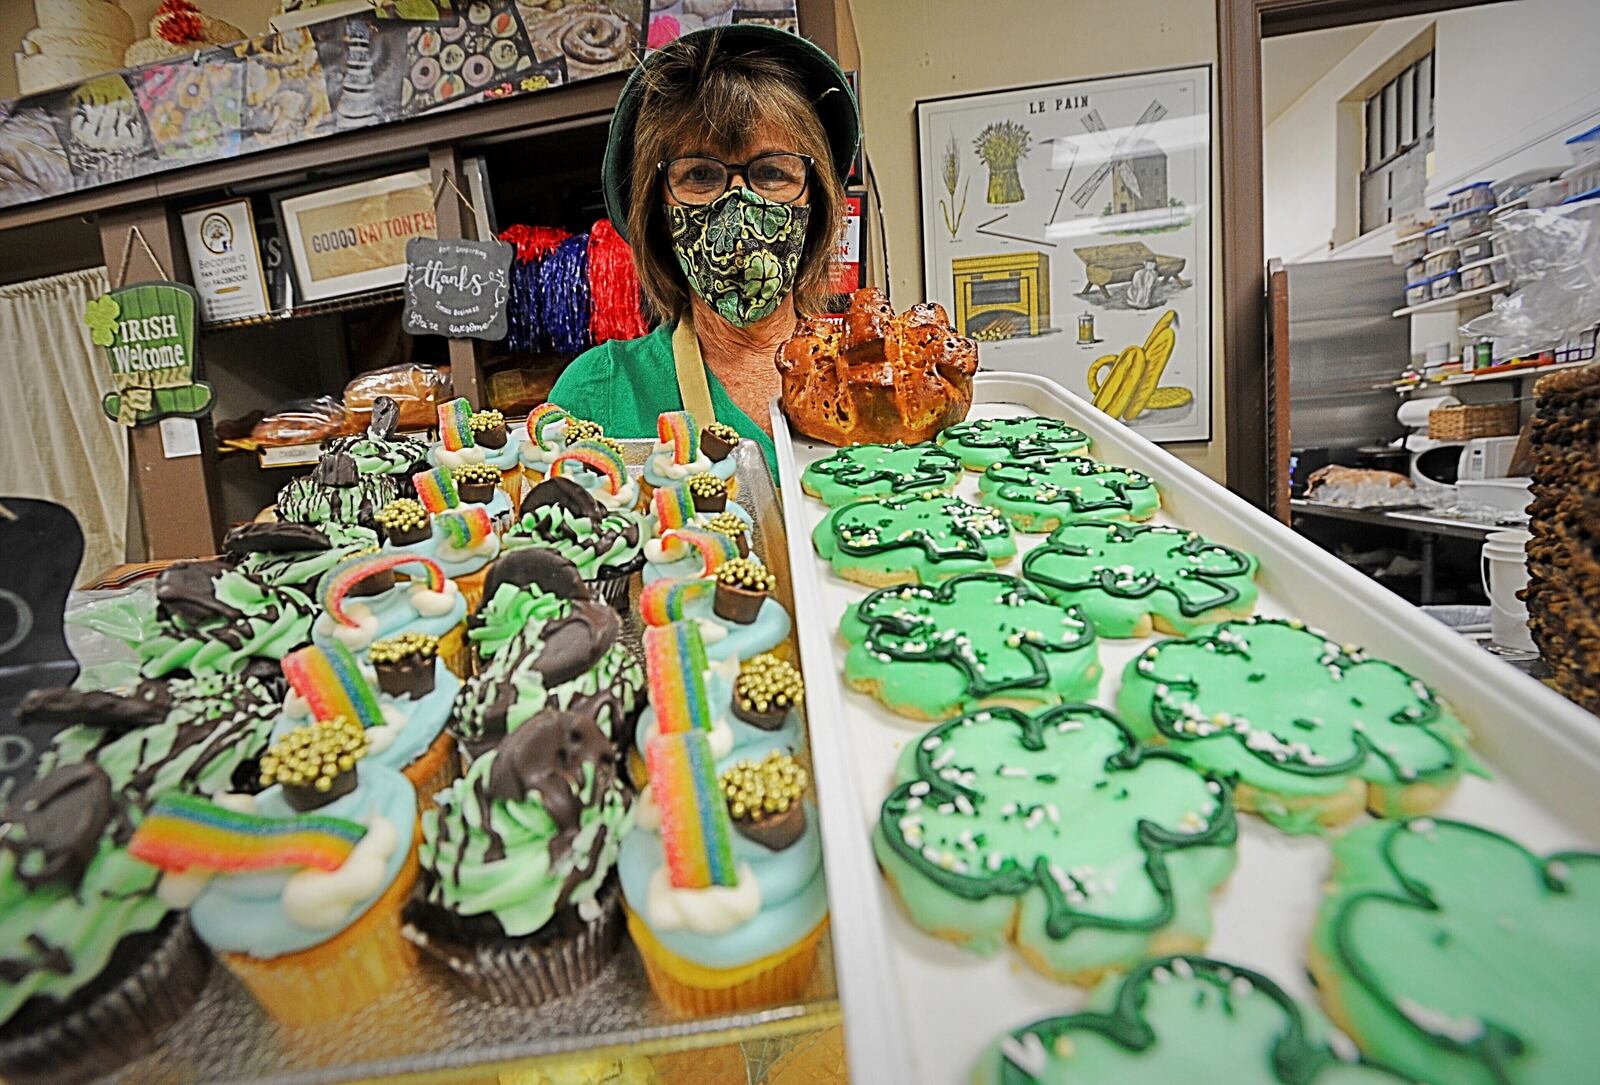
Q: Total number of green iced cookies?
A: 10